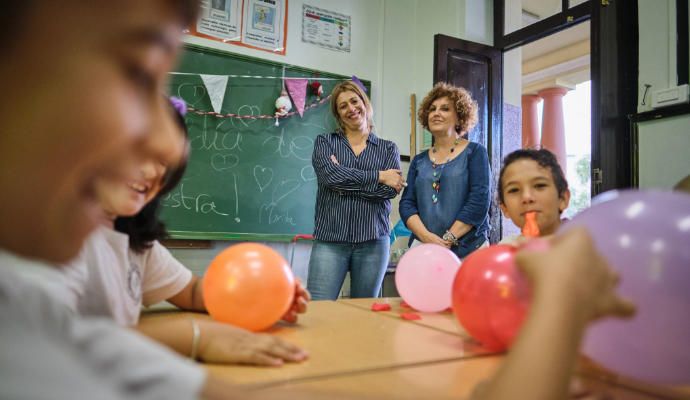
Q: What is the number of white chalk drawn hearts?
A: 5